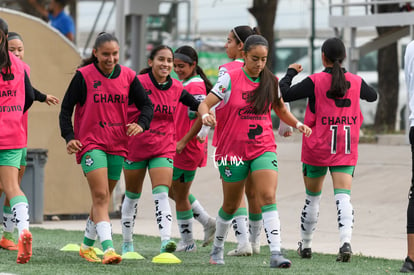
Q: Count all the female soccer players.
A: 8